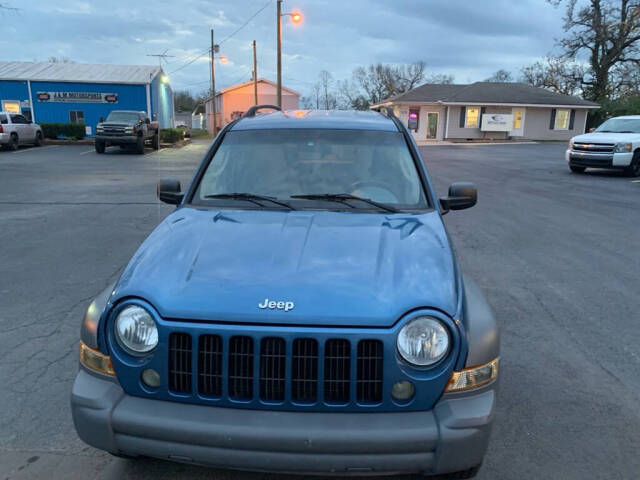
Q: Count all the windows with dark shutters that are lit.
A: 2